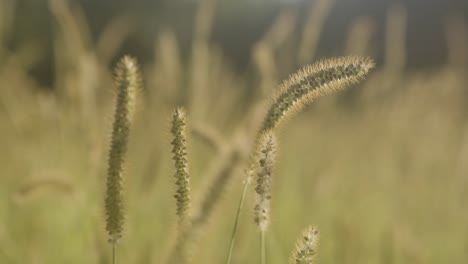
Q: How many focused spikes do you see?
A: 5